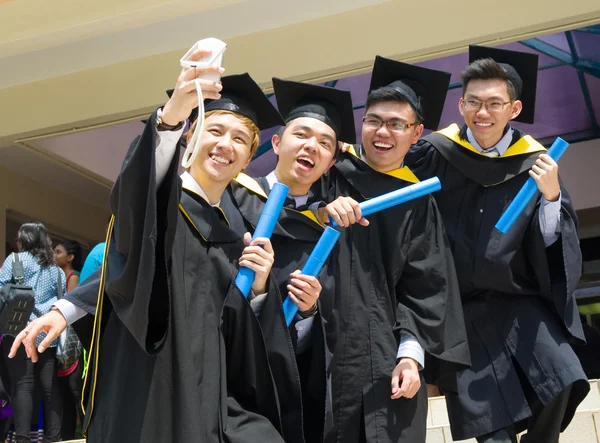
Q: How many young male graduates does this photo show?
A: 4